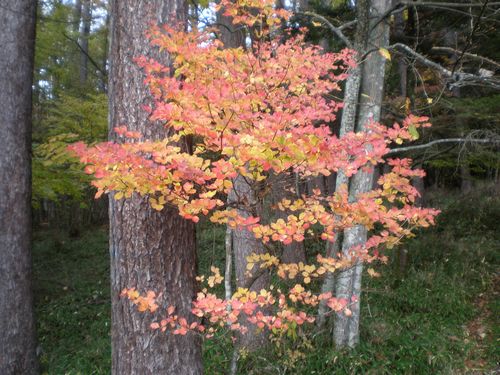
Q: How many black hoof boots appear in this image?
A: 0